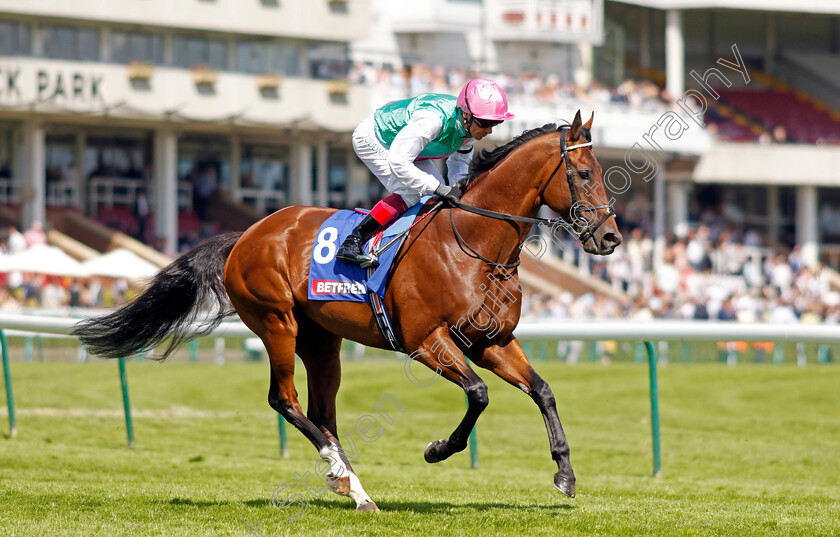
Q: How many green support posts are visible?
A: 5